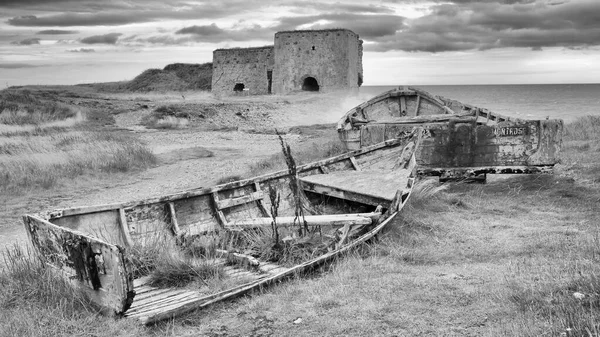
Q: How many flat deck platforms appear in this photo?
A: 1